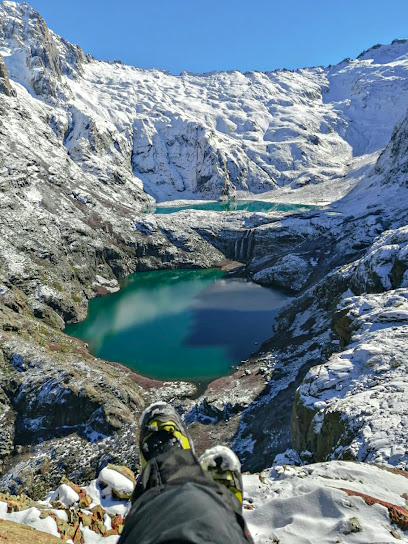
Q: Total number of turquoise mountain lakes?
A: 2